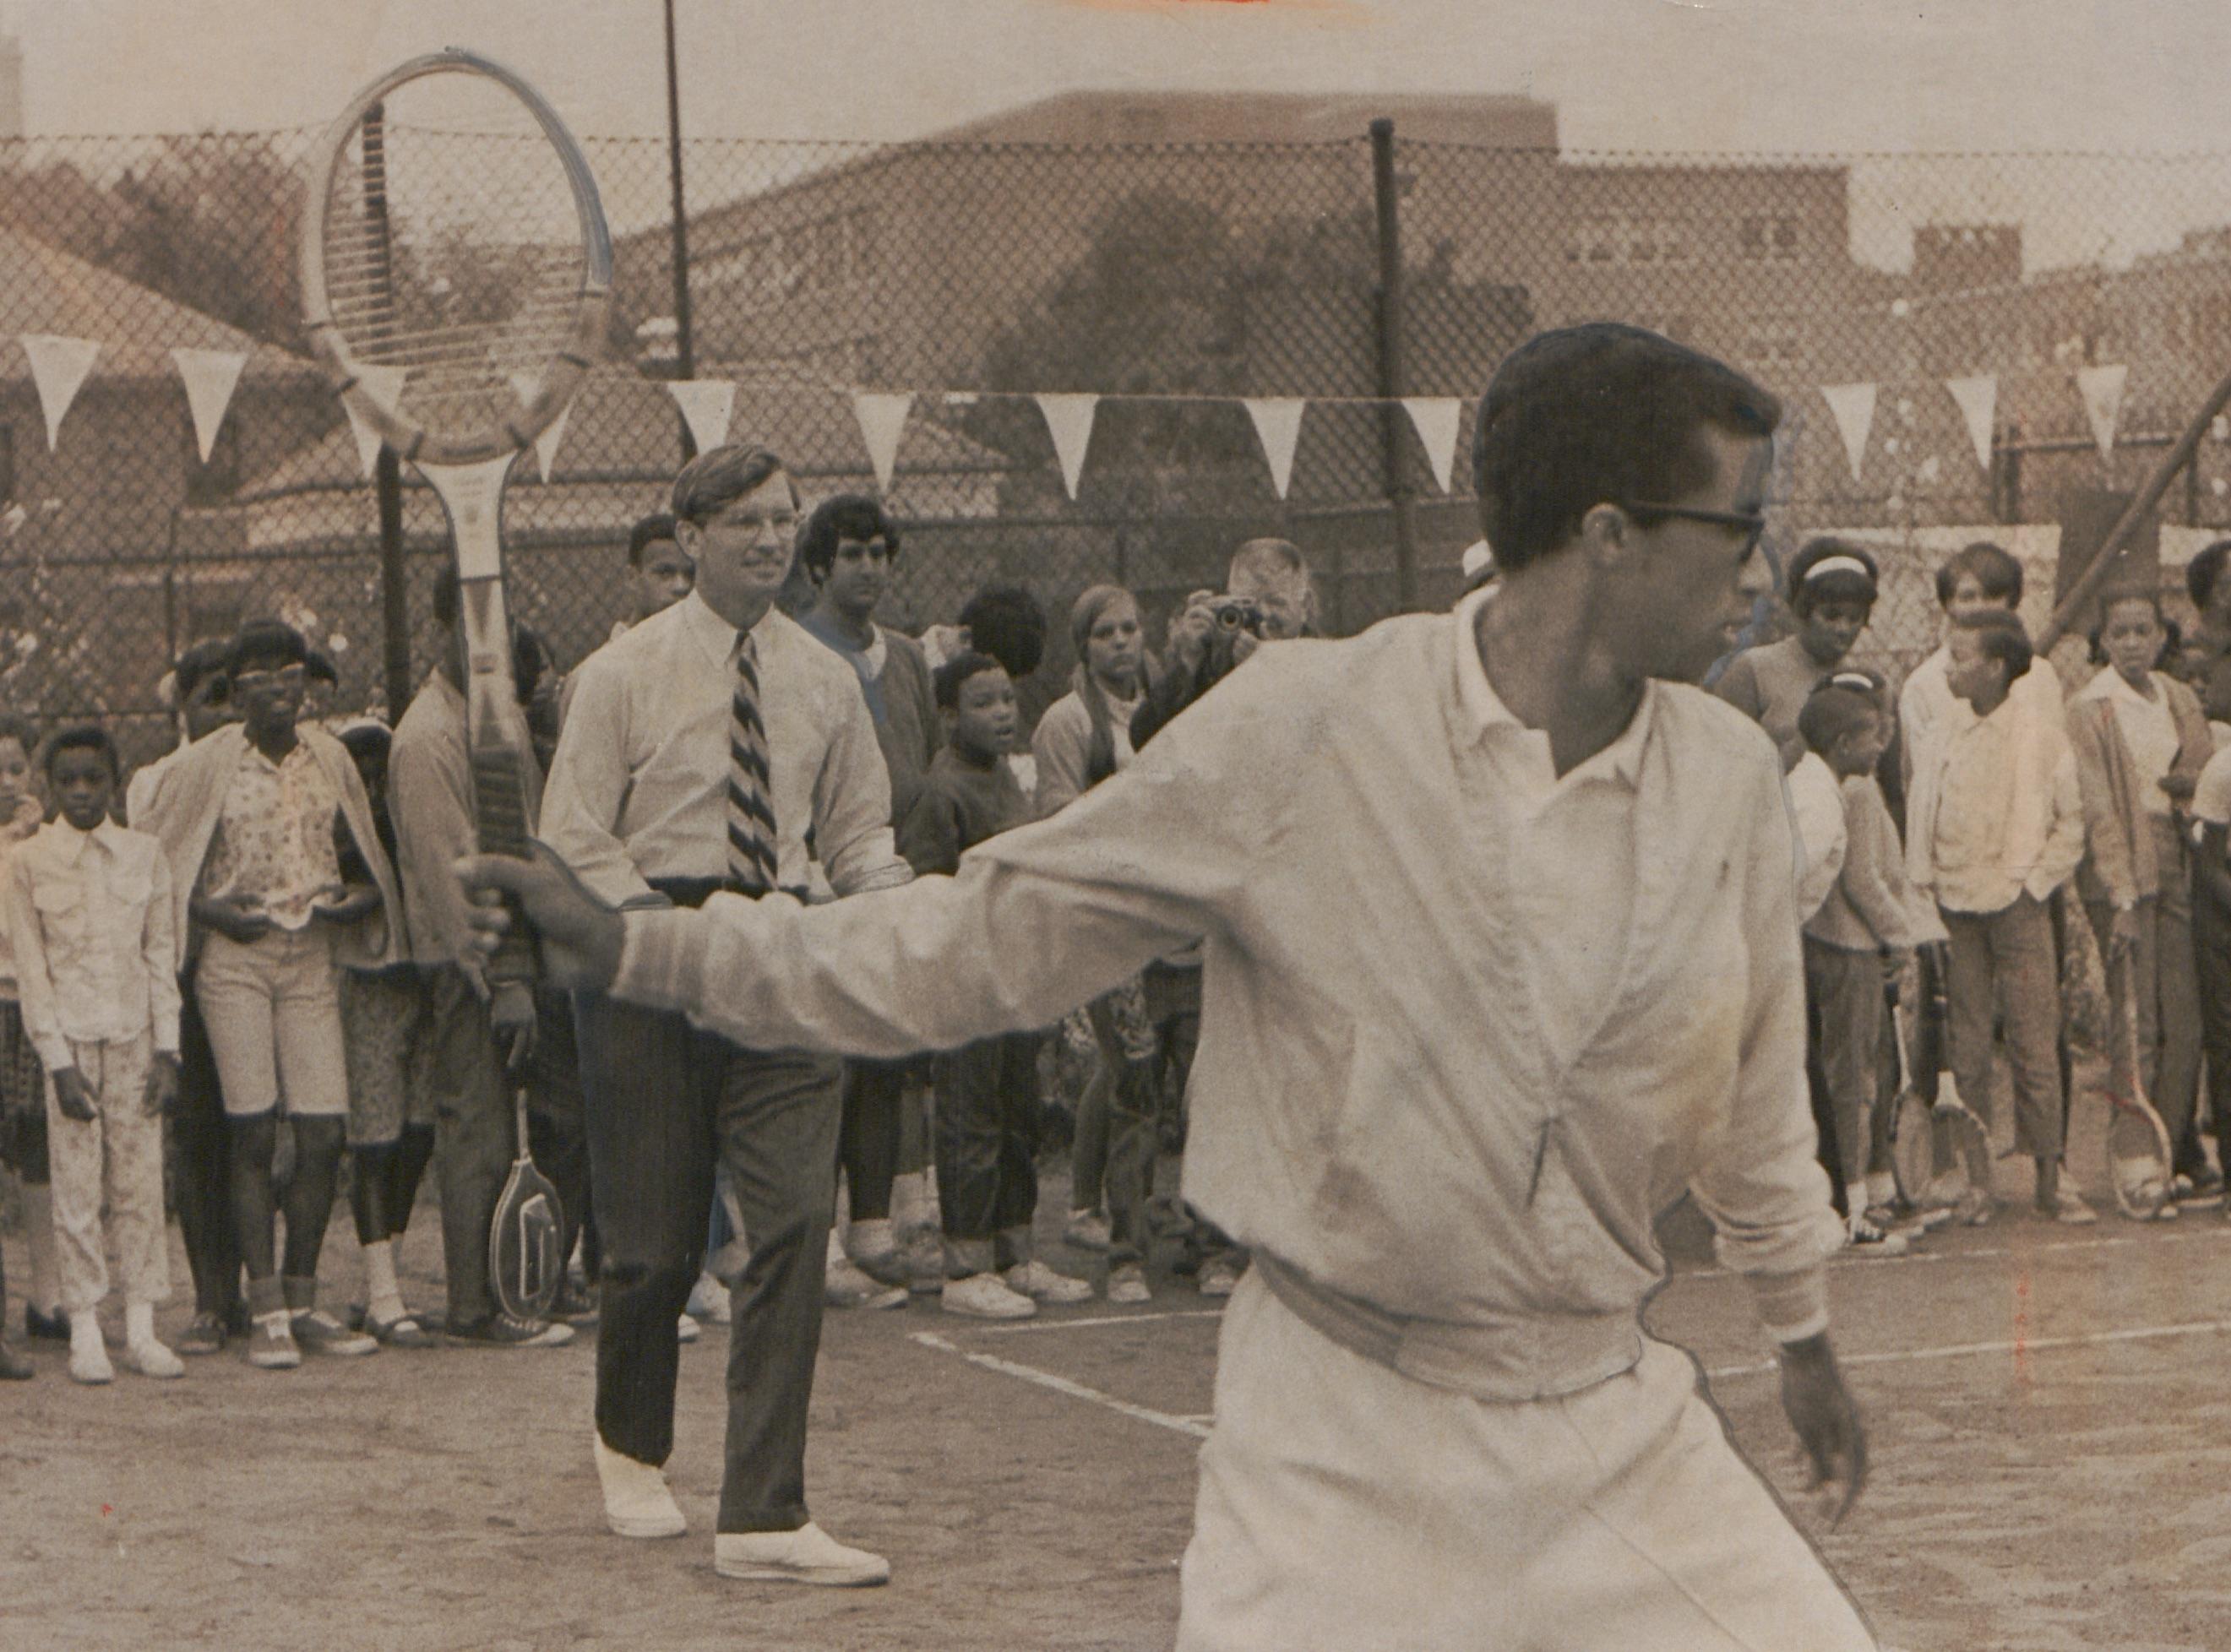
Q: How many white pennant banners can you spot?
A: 12